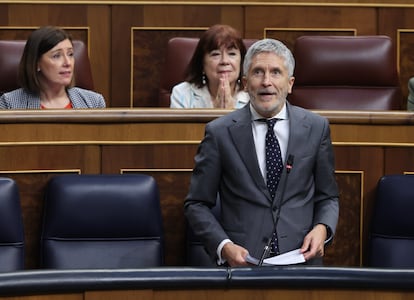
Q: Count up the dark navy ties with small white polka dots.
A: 1